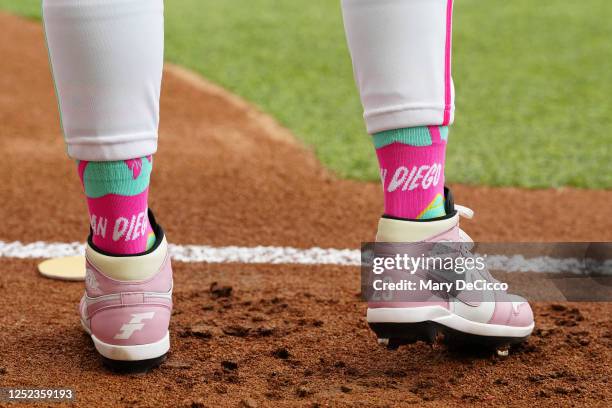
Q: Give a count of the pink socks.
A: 2